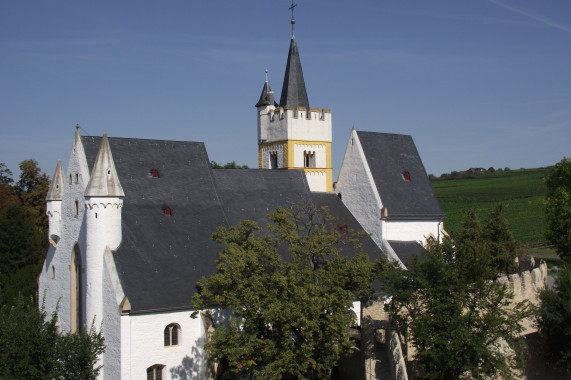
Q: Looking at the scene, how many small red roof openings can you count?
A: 4